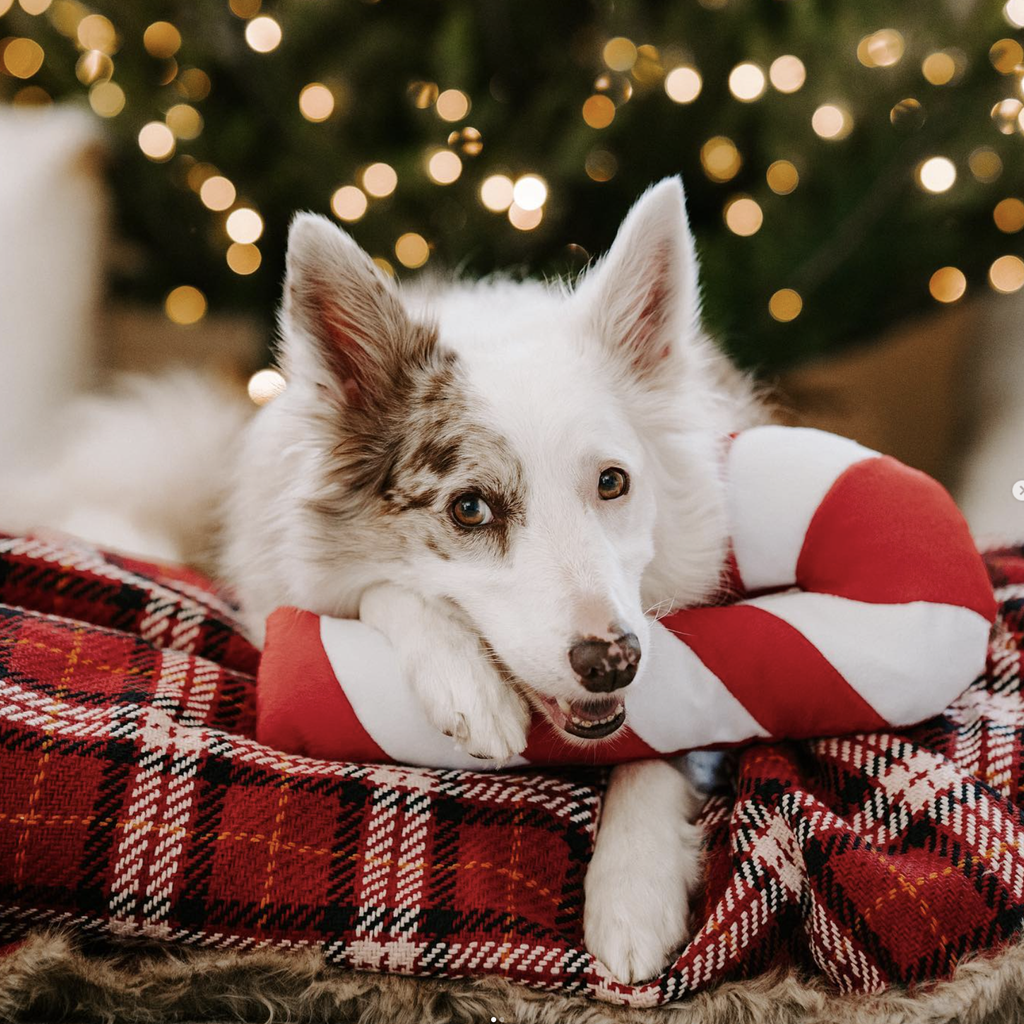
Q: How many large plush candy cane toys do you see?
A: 1